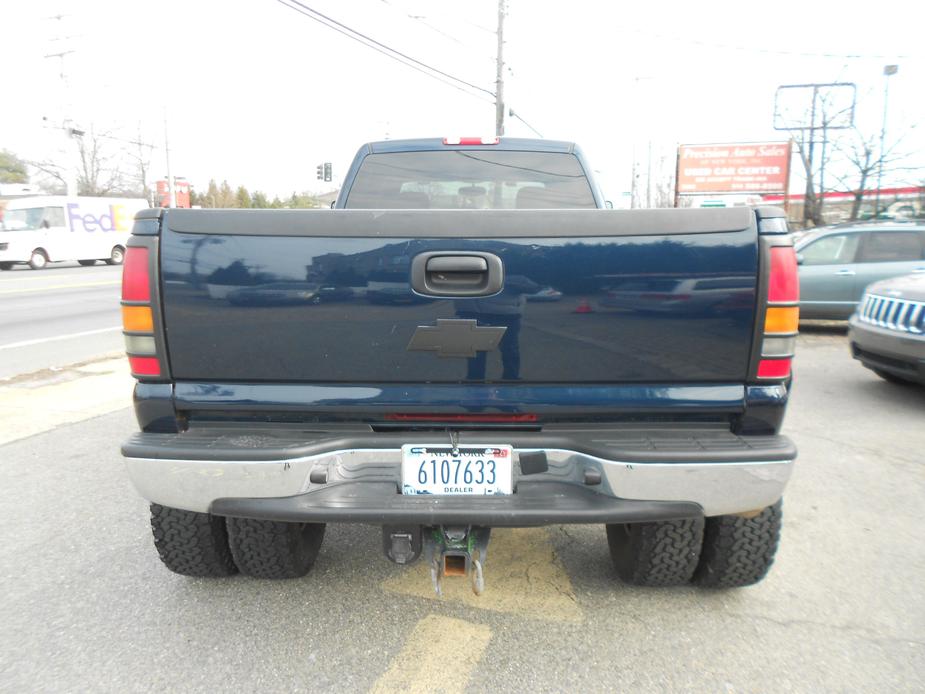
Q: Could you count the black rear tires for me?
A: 4